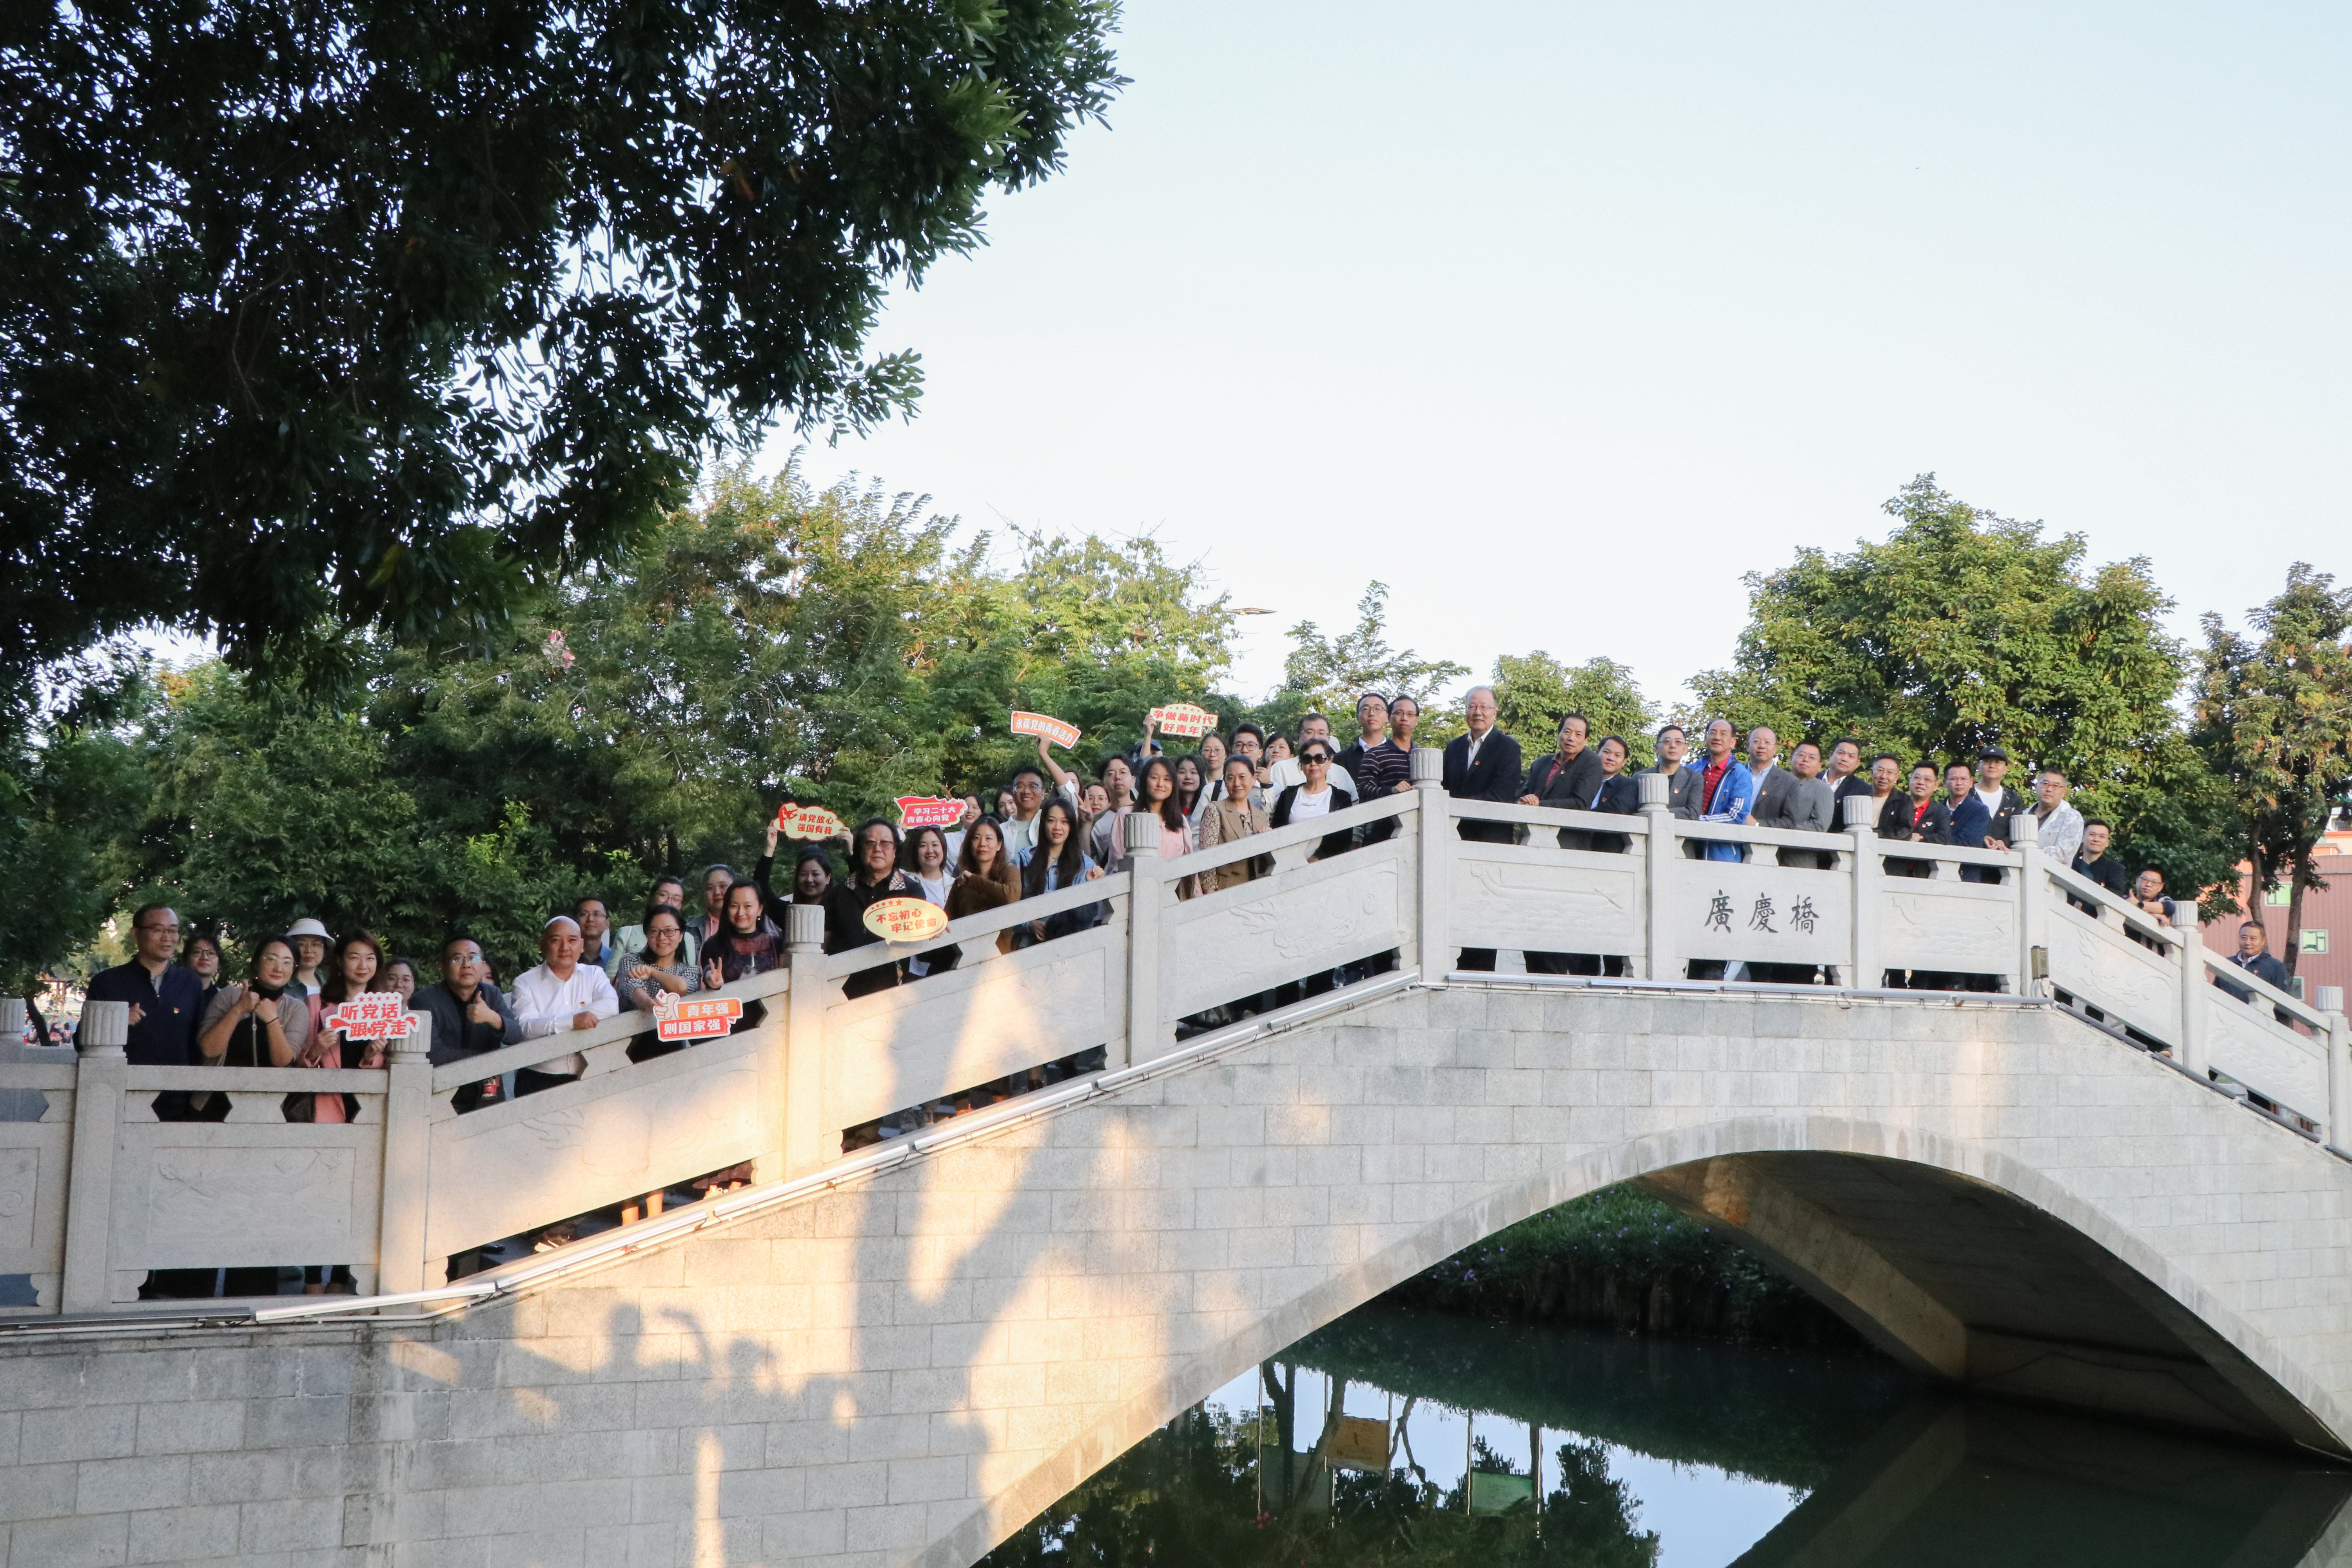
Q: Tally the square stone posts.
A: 11